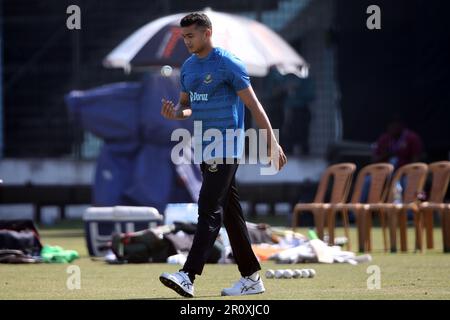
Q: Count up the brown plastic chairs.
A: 4